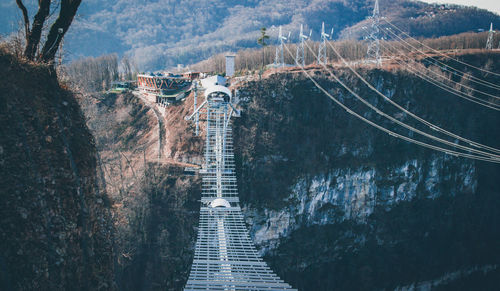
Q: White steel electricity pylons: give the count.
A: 5